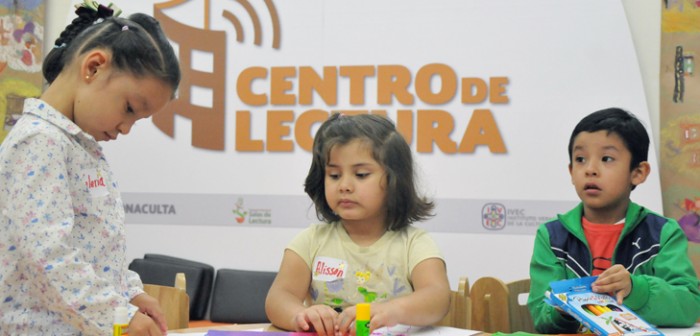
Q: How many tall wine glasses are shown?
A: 0